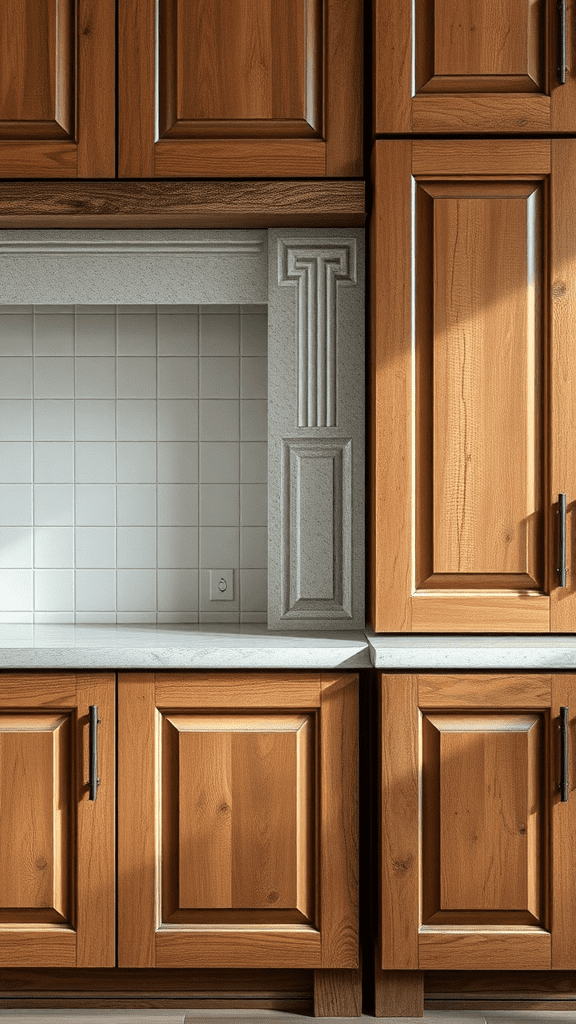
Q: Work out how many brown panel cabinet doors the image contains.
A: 7